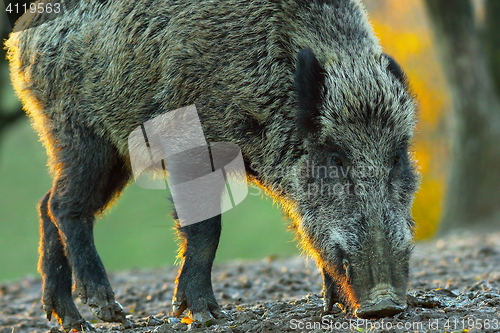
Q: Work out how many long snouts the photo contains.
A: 1